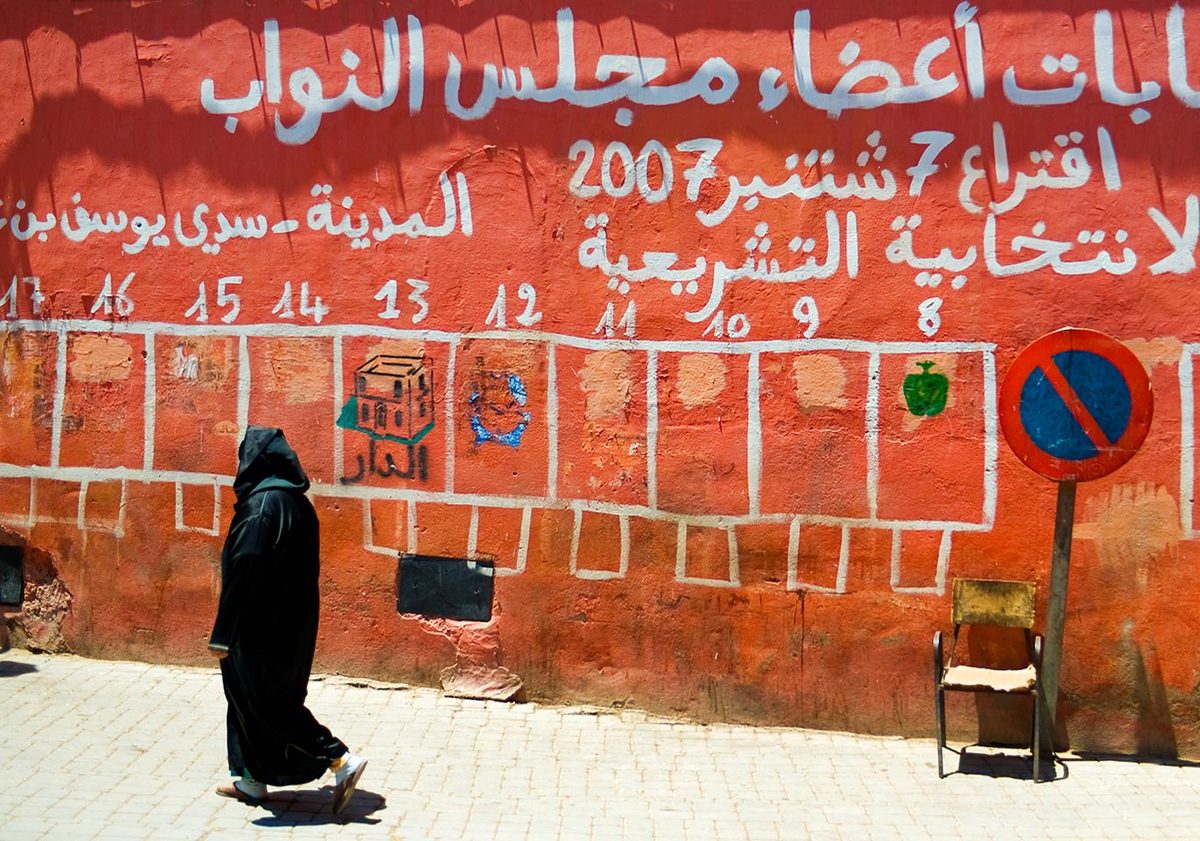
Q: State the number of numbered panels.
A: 10